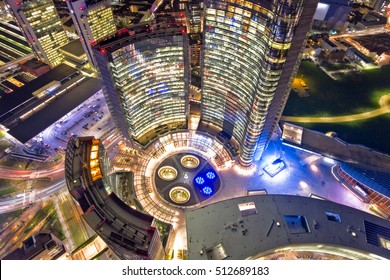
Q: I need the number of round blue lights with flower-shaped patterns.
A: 3